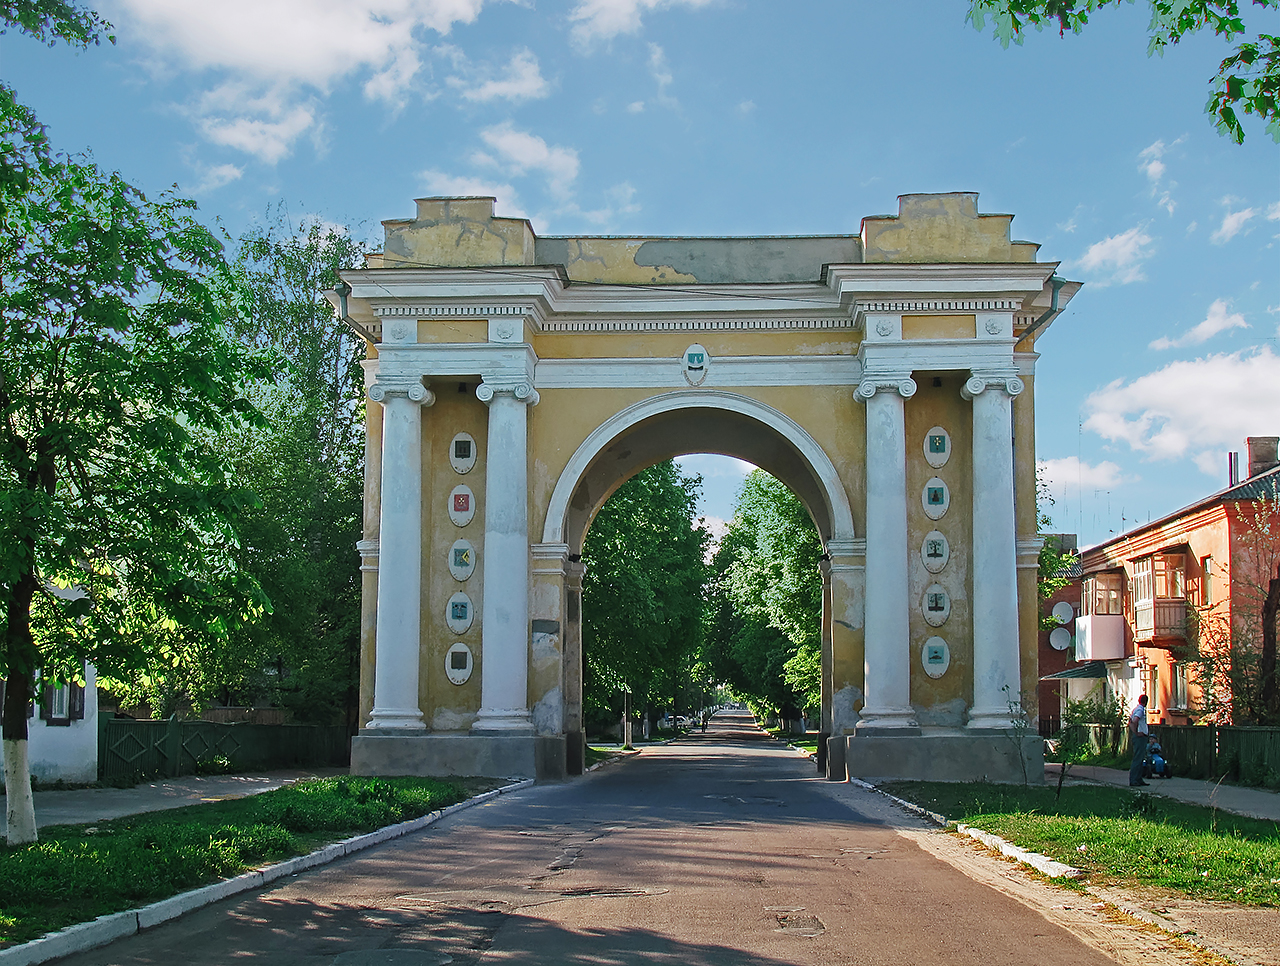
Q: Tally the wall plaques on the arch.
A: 11